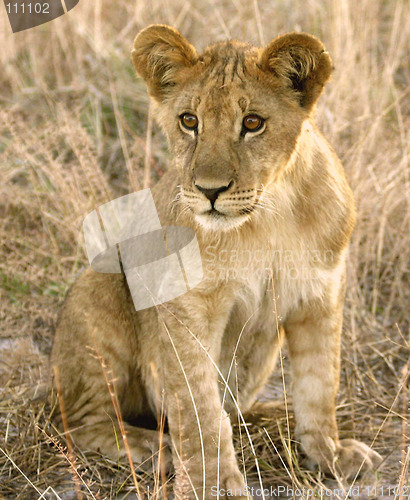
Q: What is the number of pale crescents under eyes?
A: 2